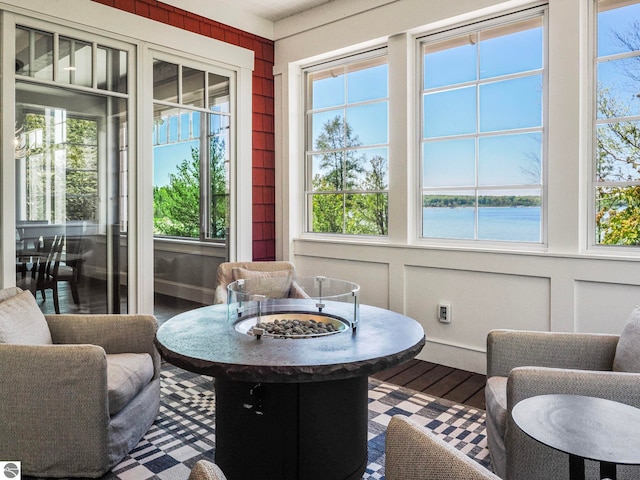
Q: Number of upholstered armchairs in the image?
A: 4